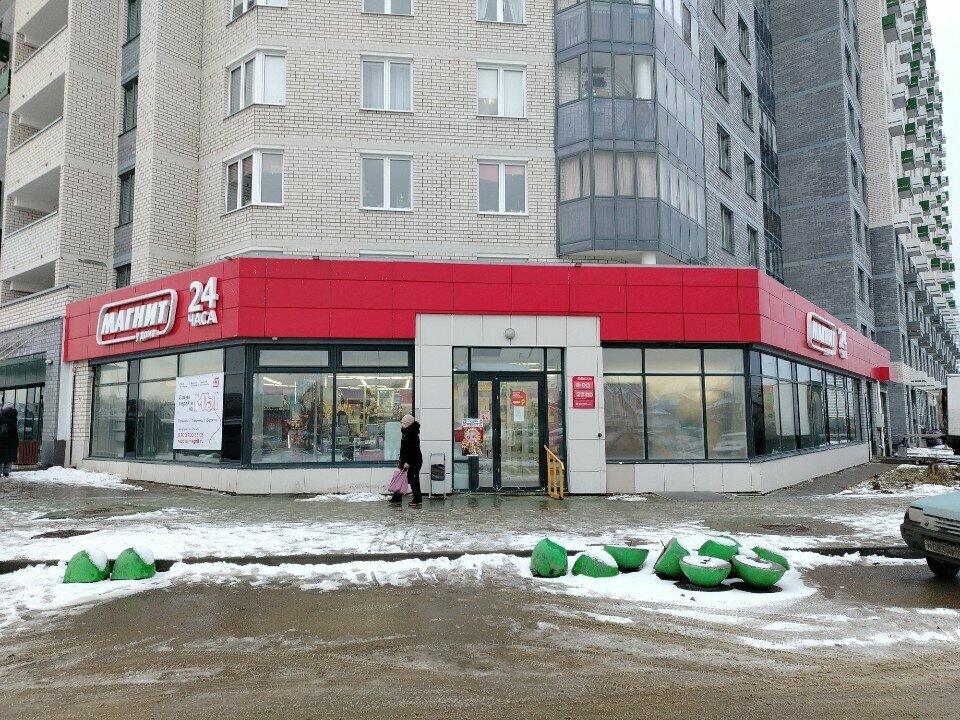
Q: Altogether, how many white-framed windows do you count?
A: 9